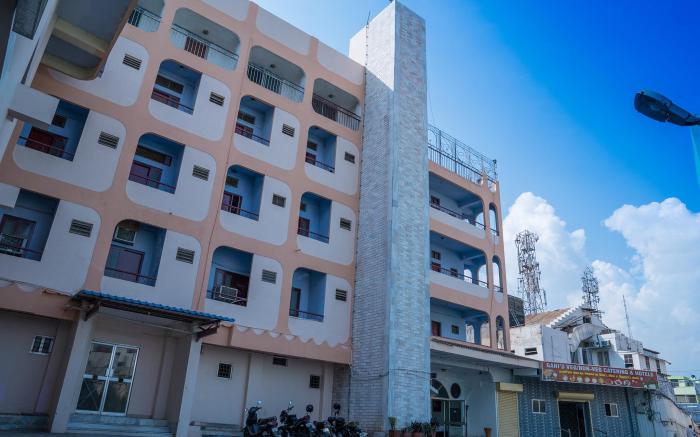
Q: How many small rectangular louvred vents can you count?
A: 12